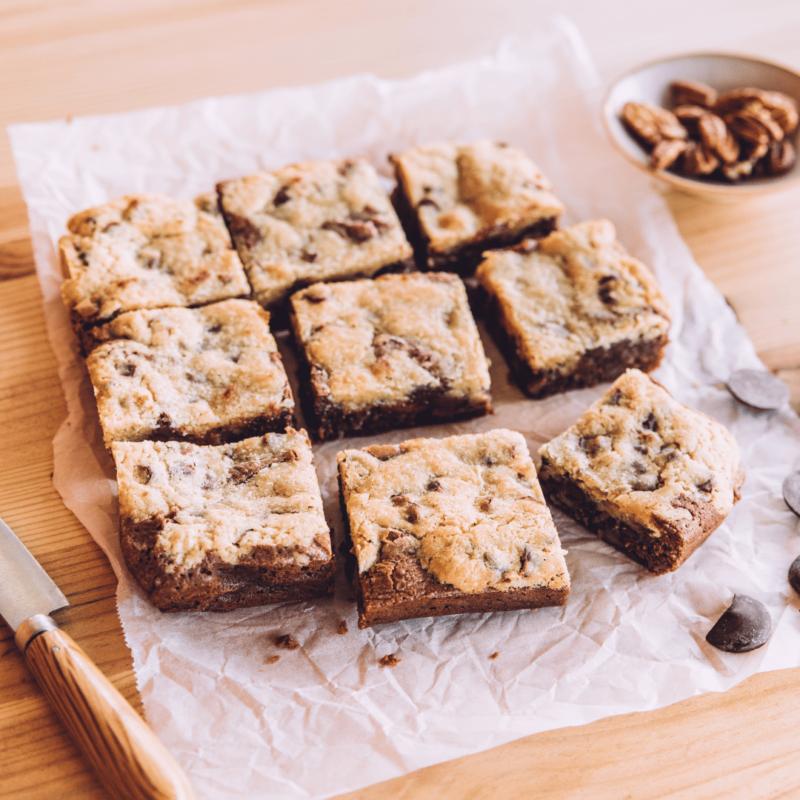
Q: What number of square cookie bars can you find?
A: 9